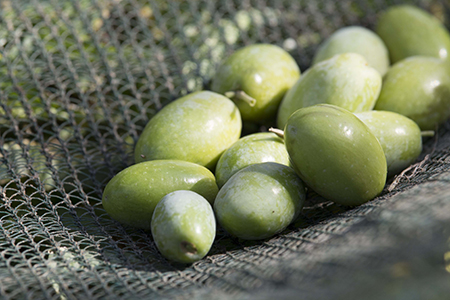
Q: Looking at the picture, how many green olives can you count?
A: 12